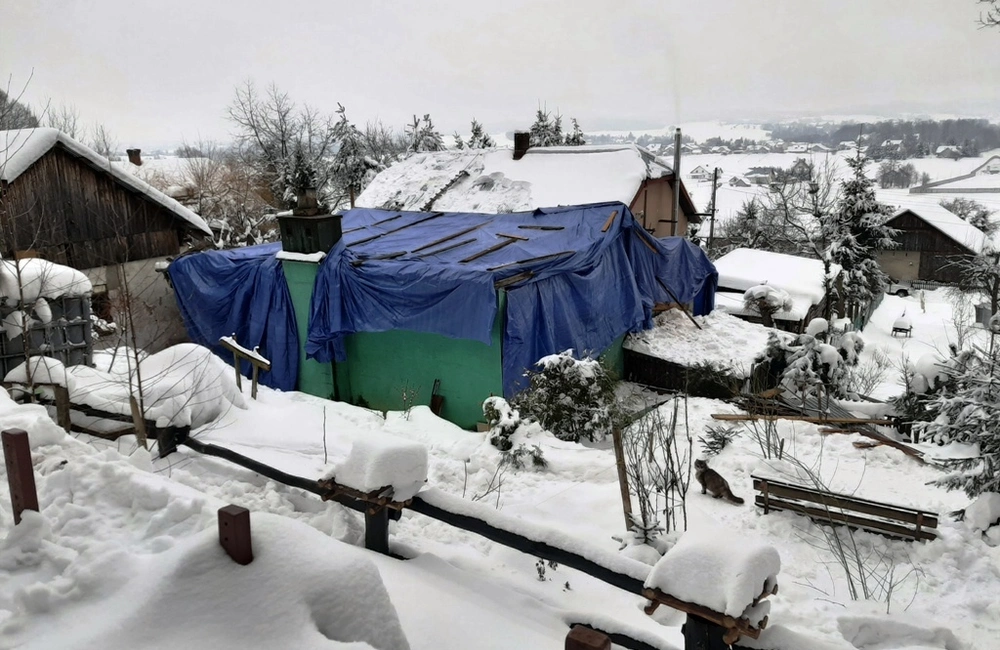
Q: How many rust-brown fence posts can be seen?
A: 3